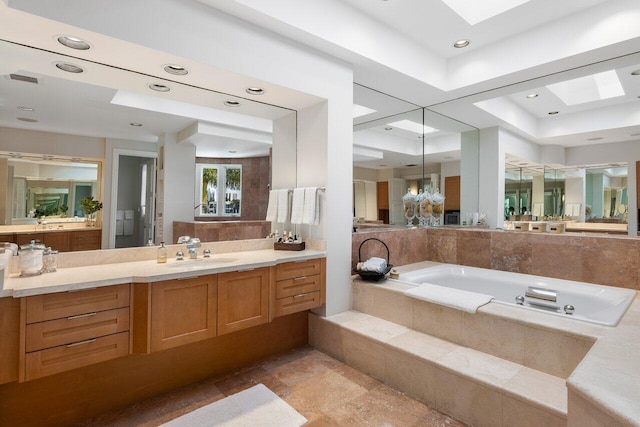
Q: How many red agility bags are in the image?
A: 0